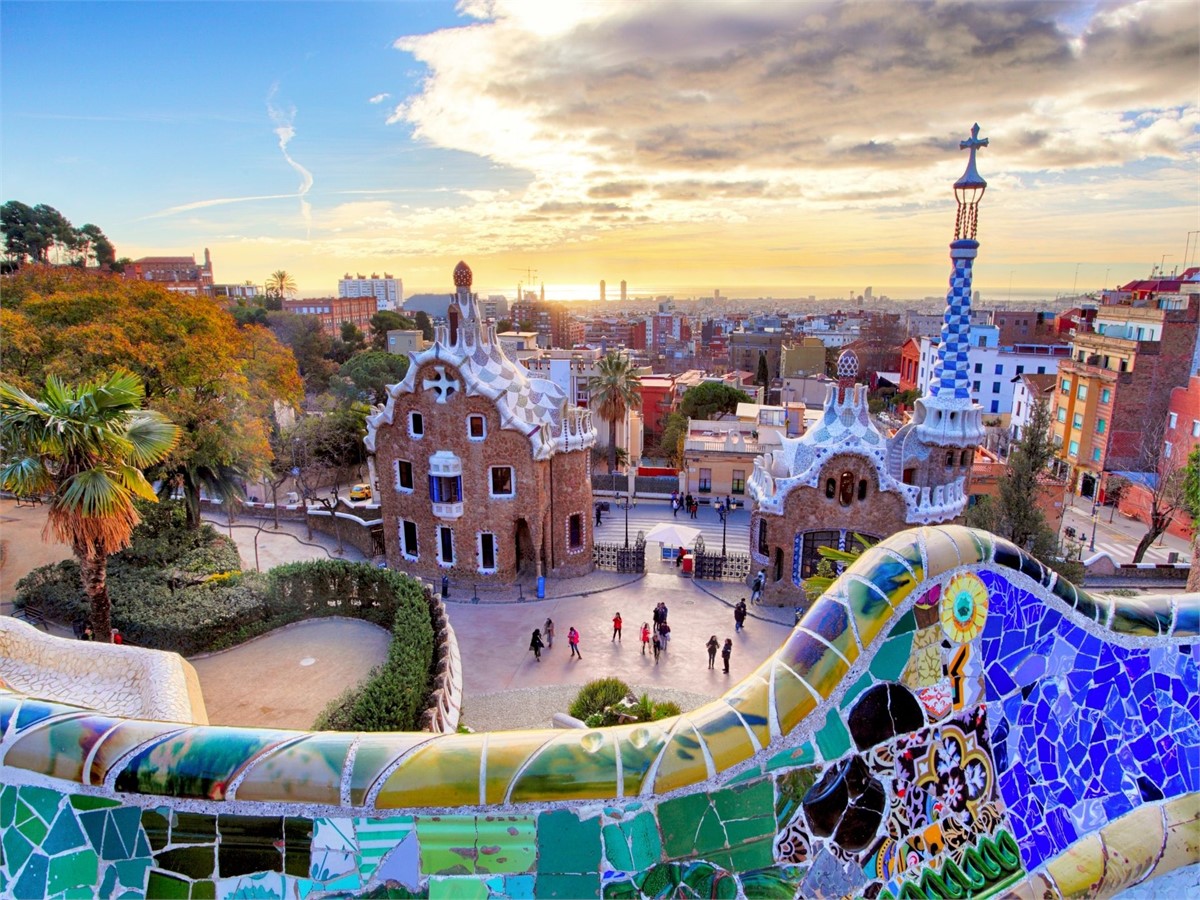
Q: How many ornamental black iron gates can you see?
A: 2